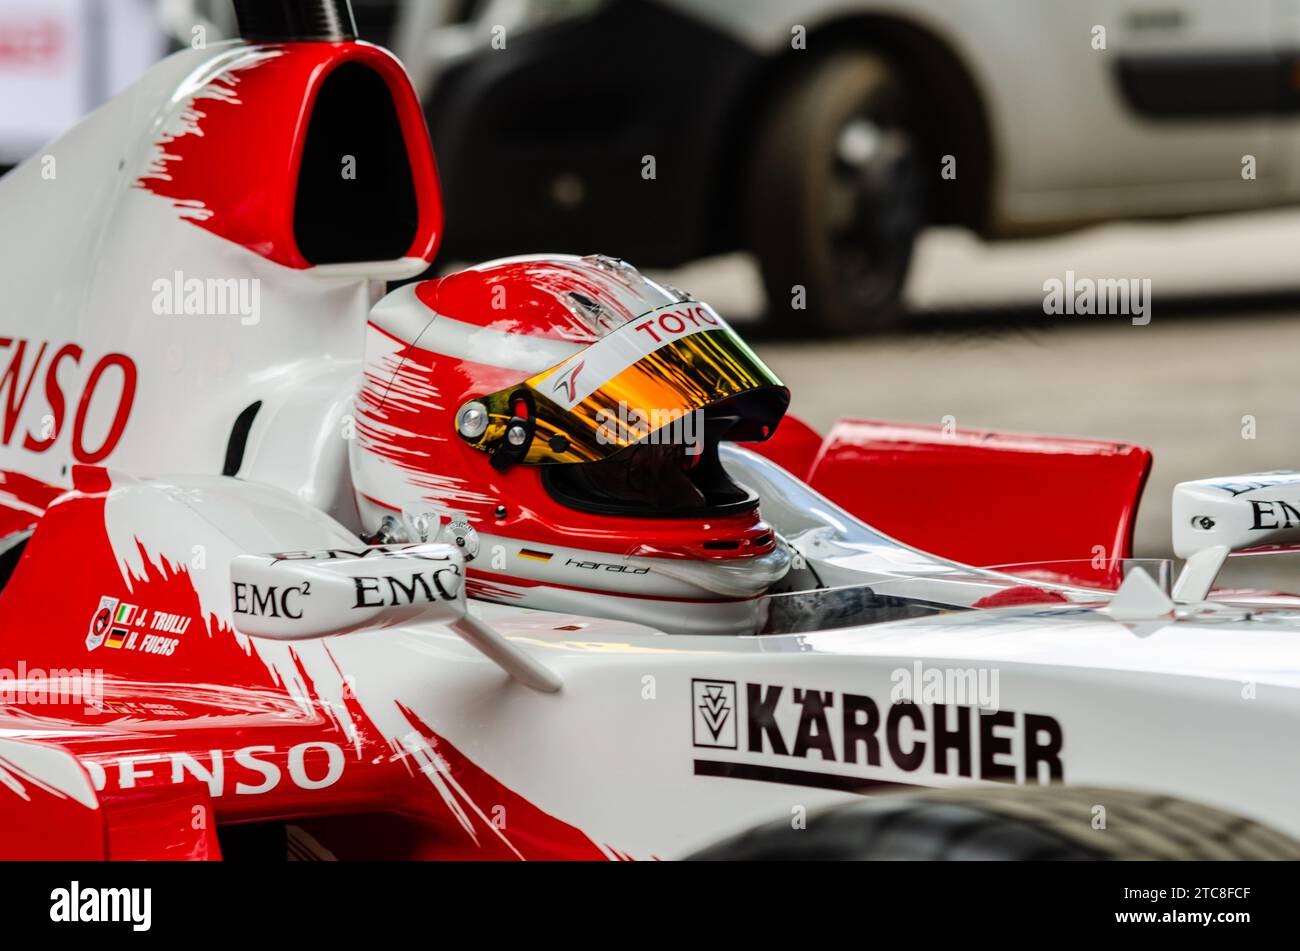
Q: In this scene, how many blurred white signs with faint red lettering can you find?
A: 1